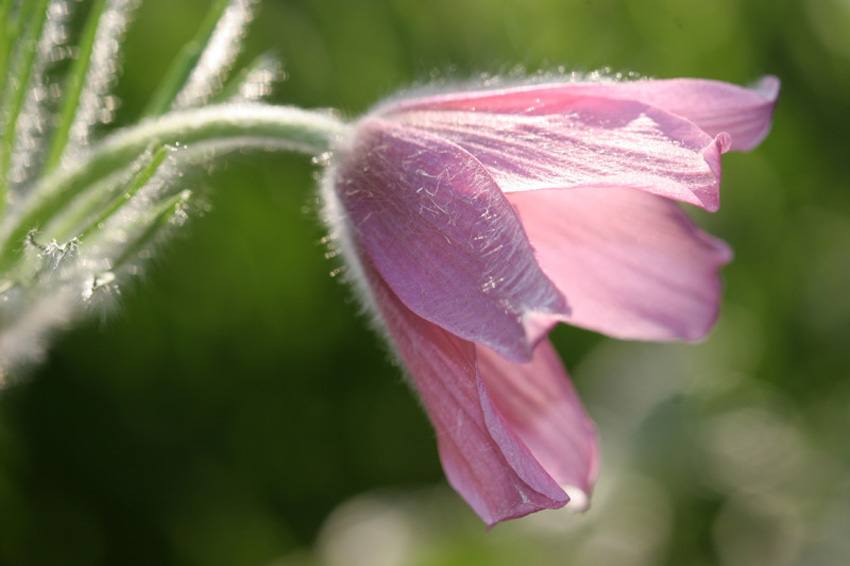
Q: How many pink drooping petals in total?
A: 6